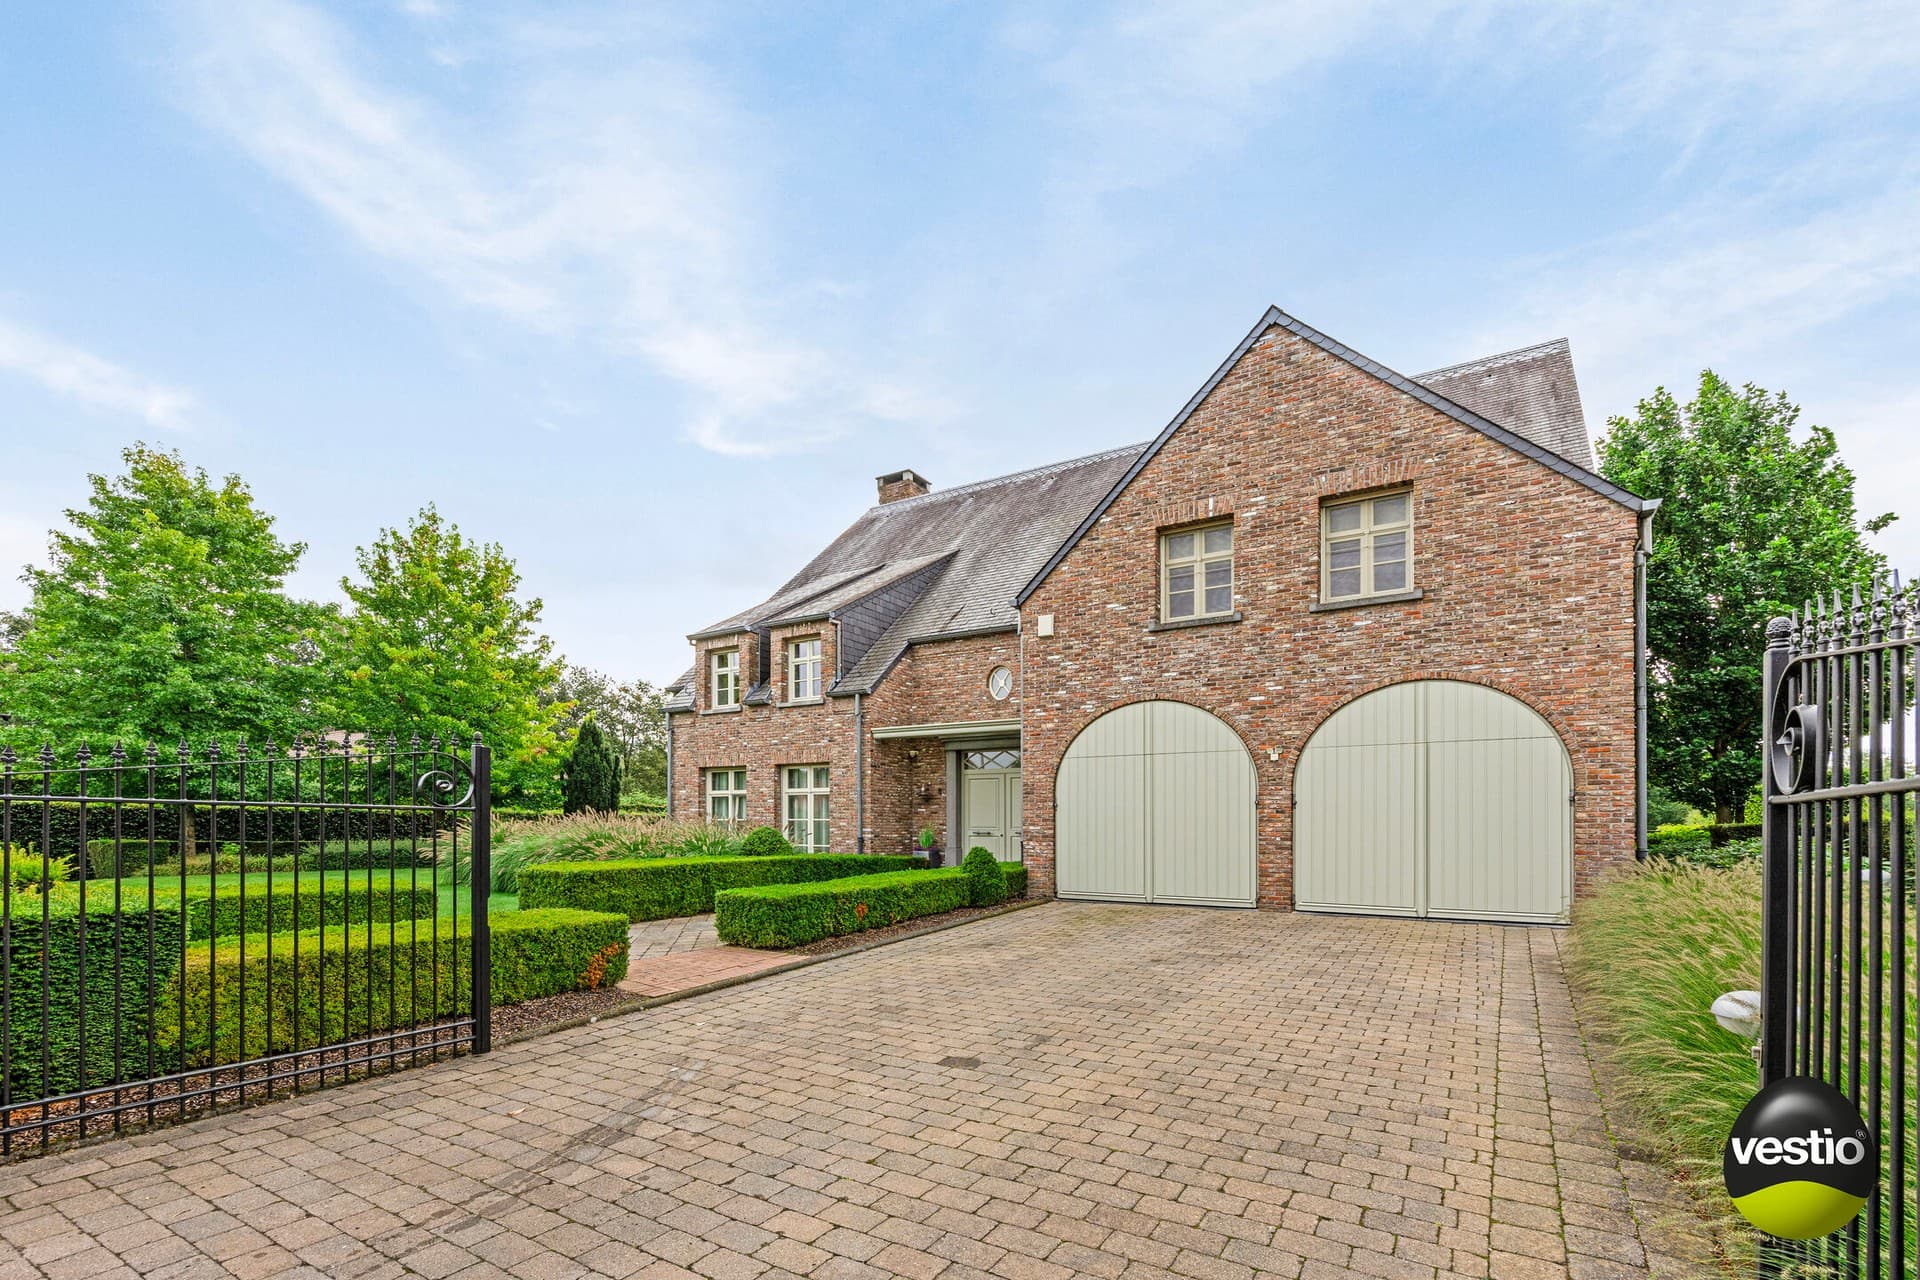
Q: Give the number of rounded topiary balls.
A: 2